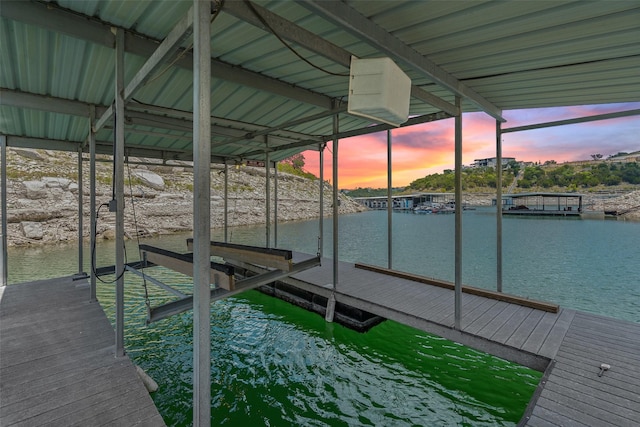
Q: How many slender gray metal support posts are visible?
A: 13